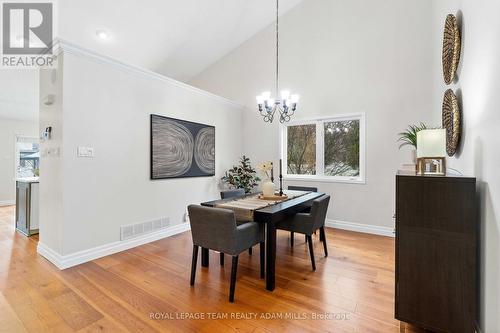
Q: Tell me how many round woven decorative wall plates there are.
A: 2